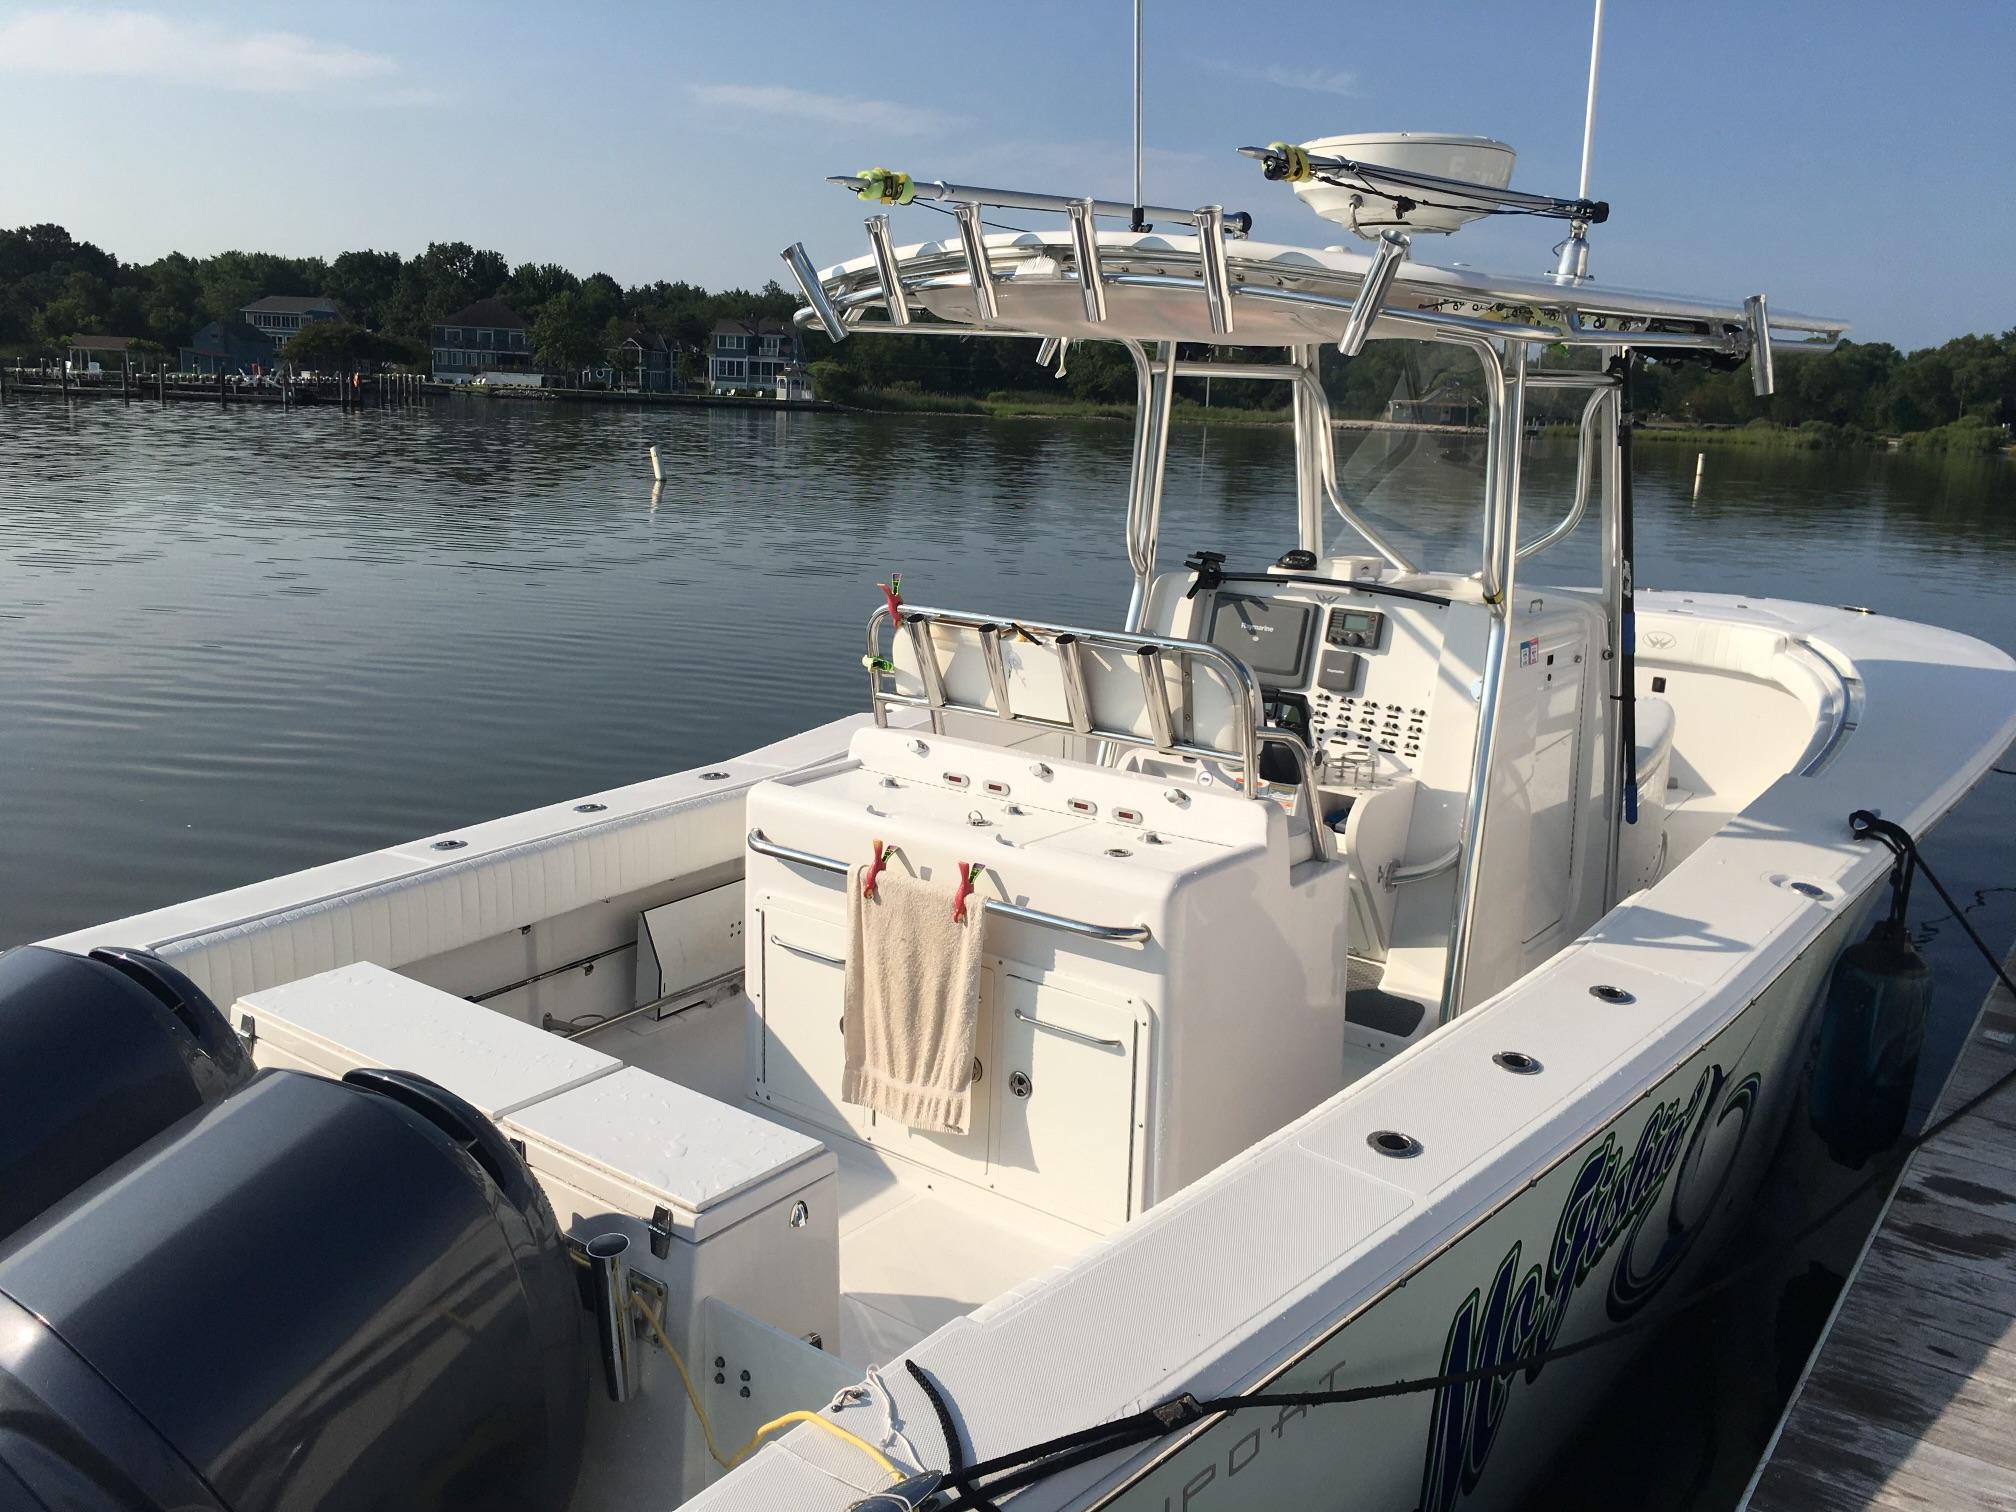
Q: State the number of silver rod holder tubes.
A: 13